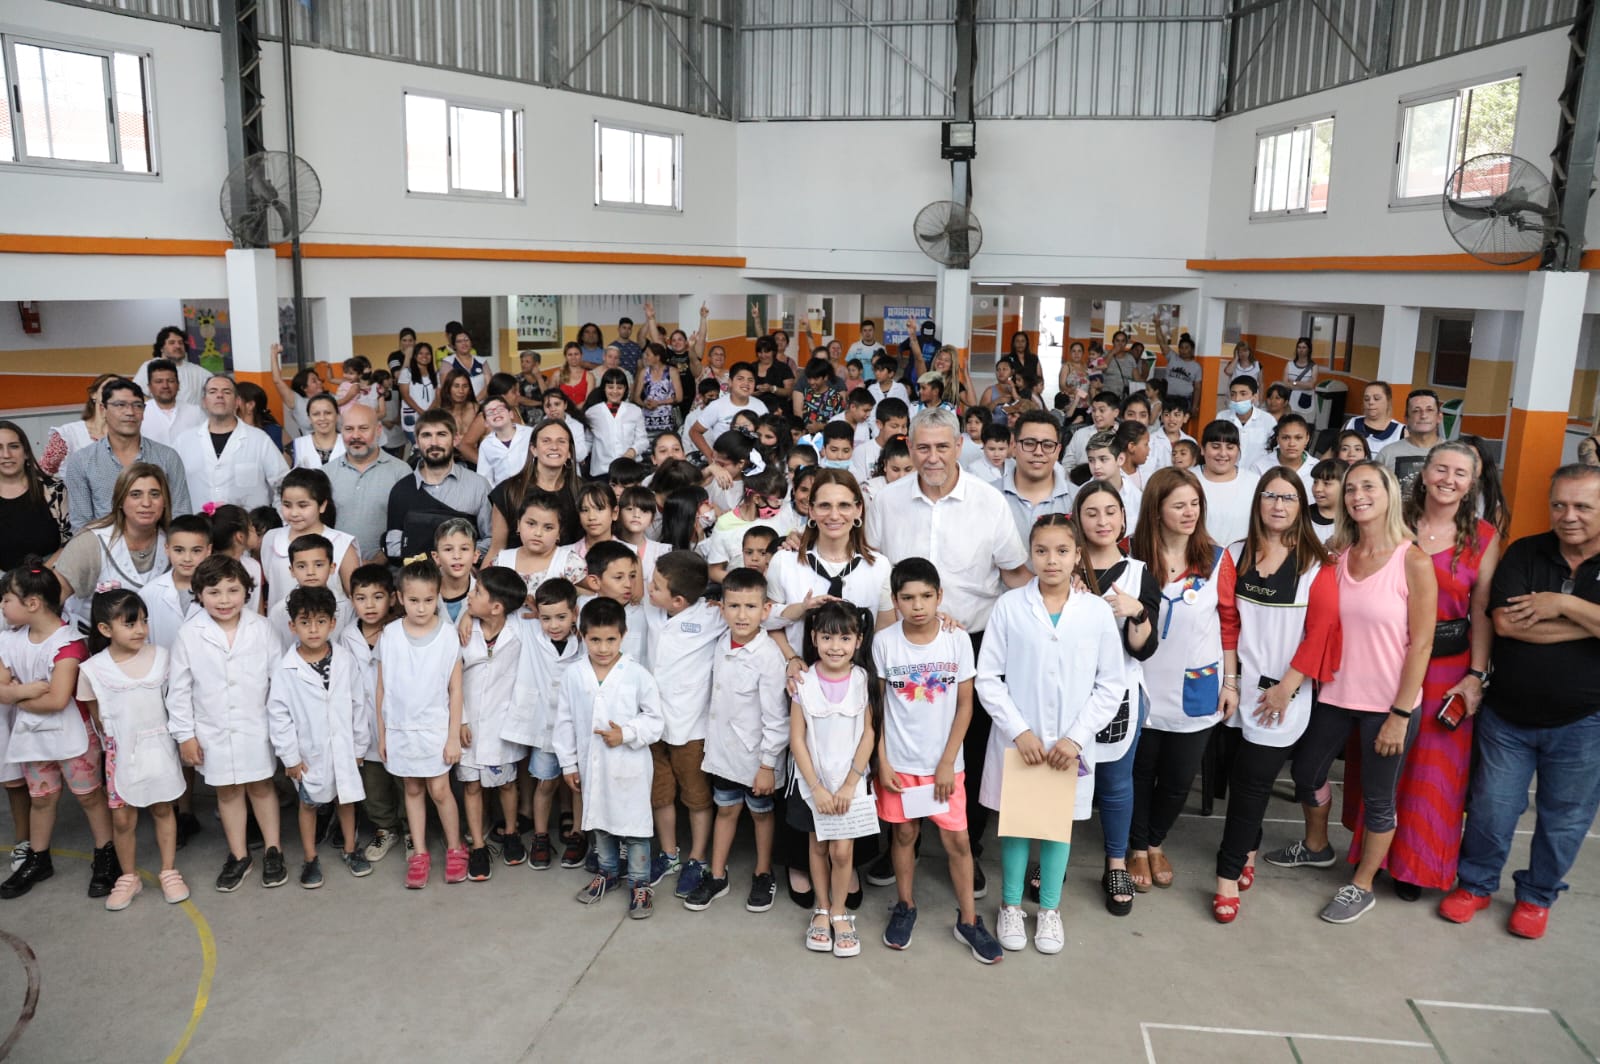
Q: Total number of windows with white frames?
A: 5